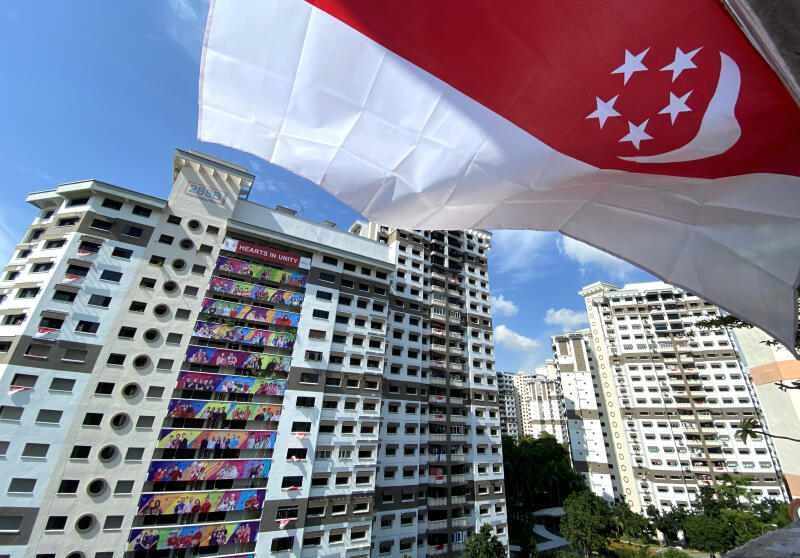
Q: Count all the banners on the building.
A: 12